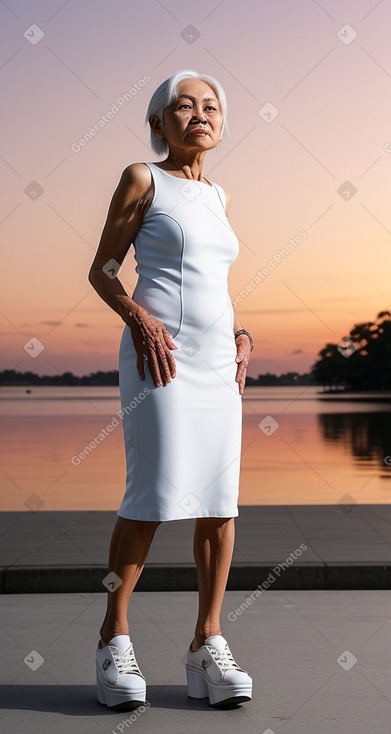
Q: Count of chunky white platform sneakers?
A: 2